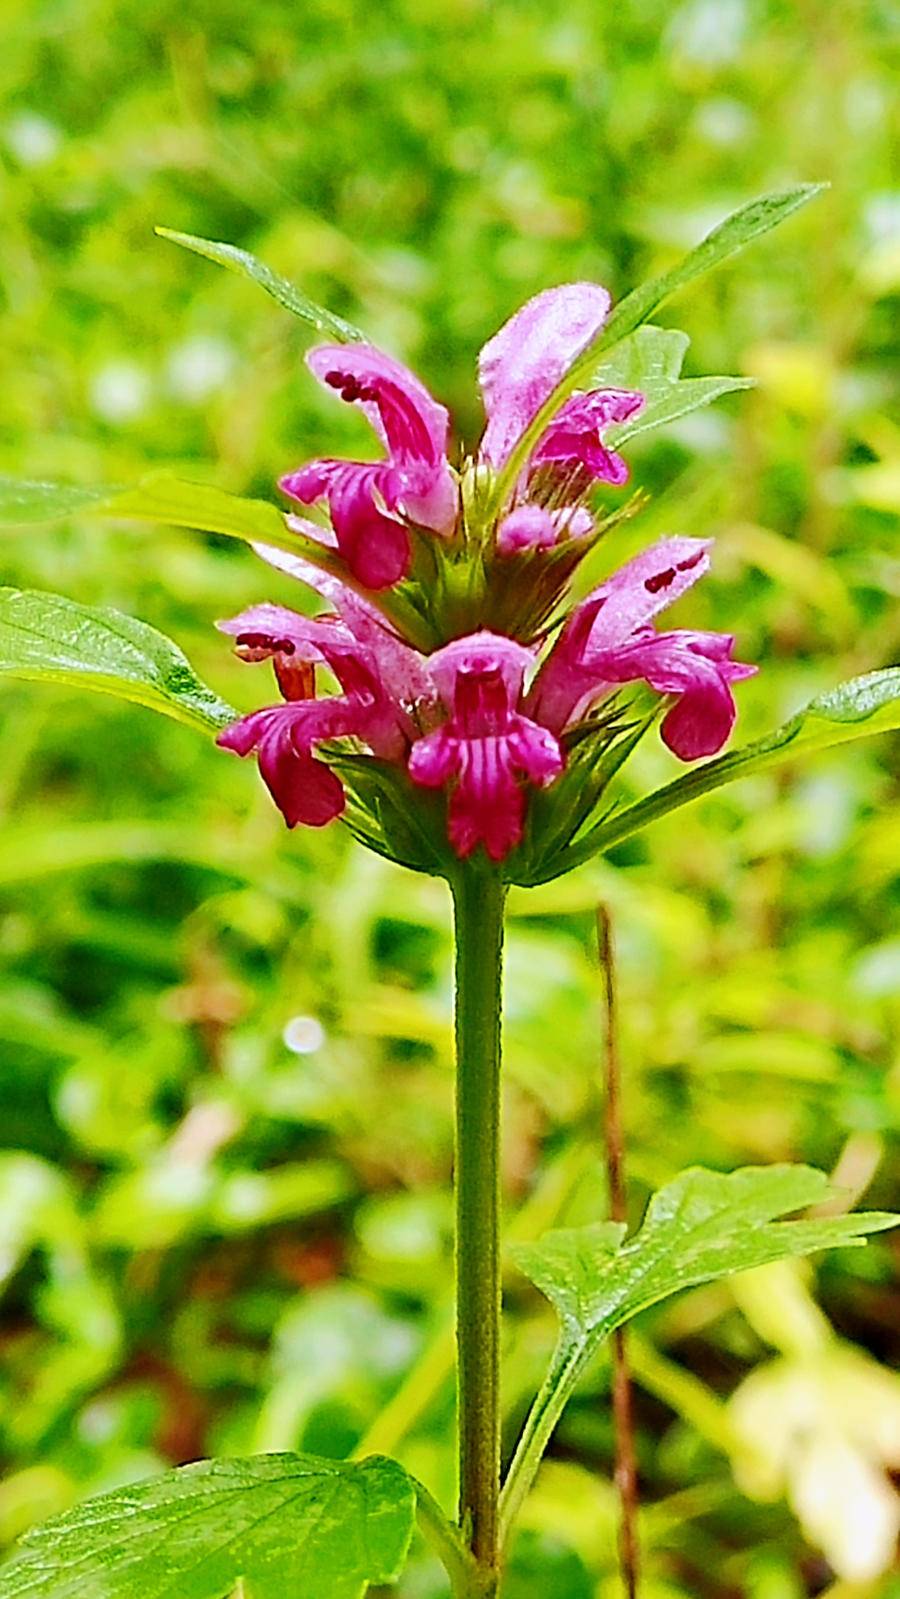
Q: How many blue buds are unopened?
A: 0